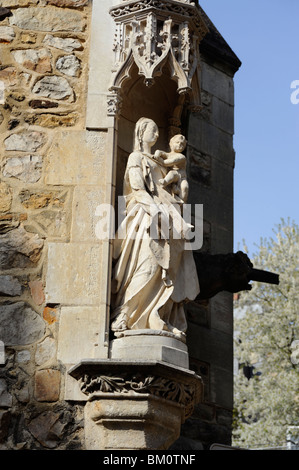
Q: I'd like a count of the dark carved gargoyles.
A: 1